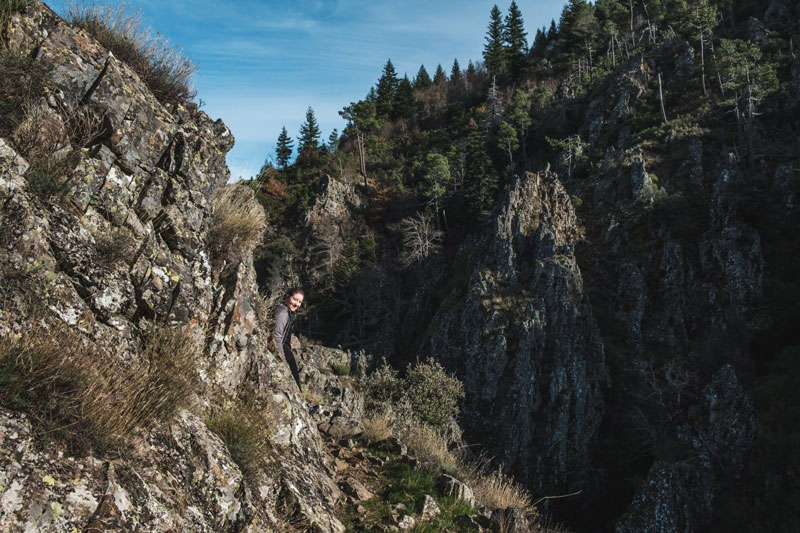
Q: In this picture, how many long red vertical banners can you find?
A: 0